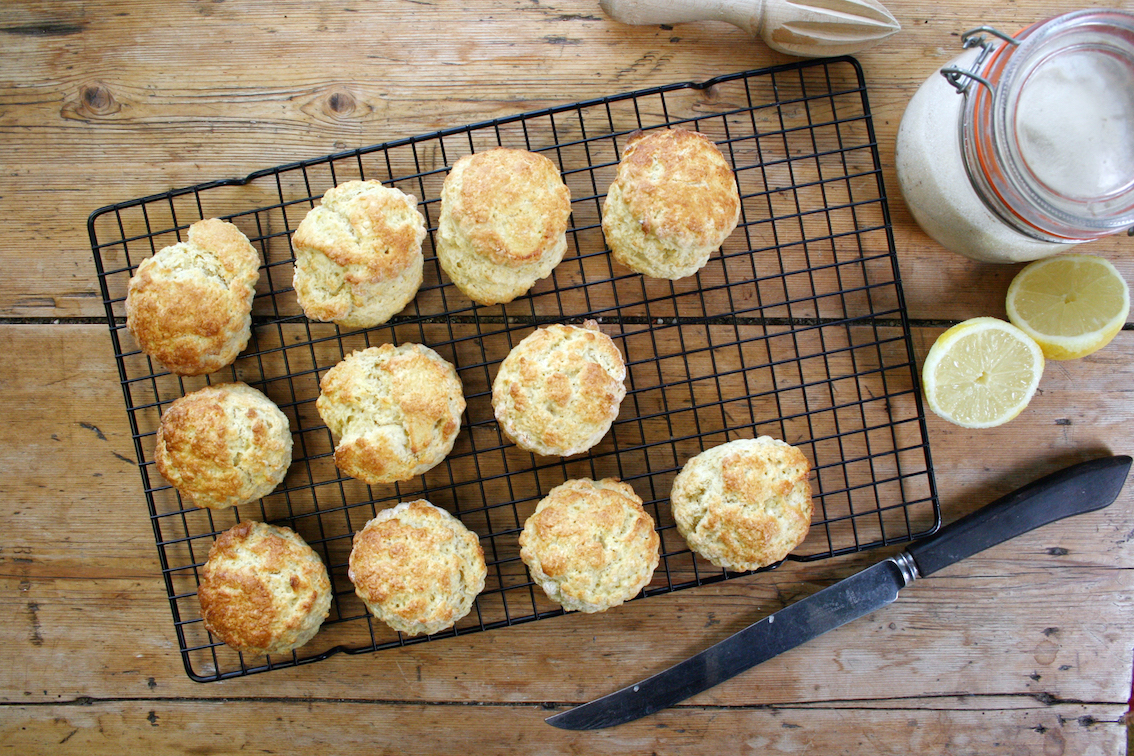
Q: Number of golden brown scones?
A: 11